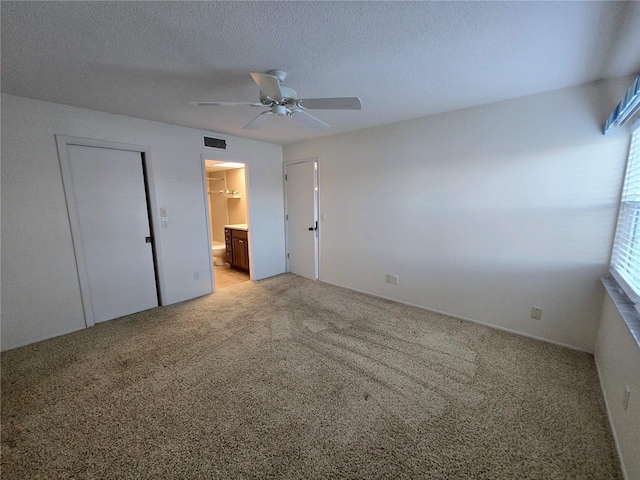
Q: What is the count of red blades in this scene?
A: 0